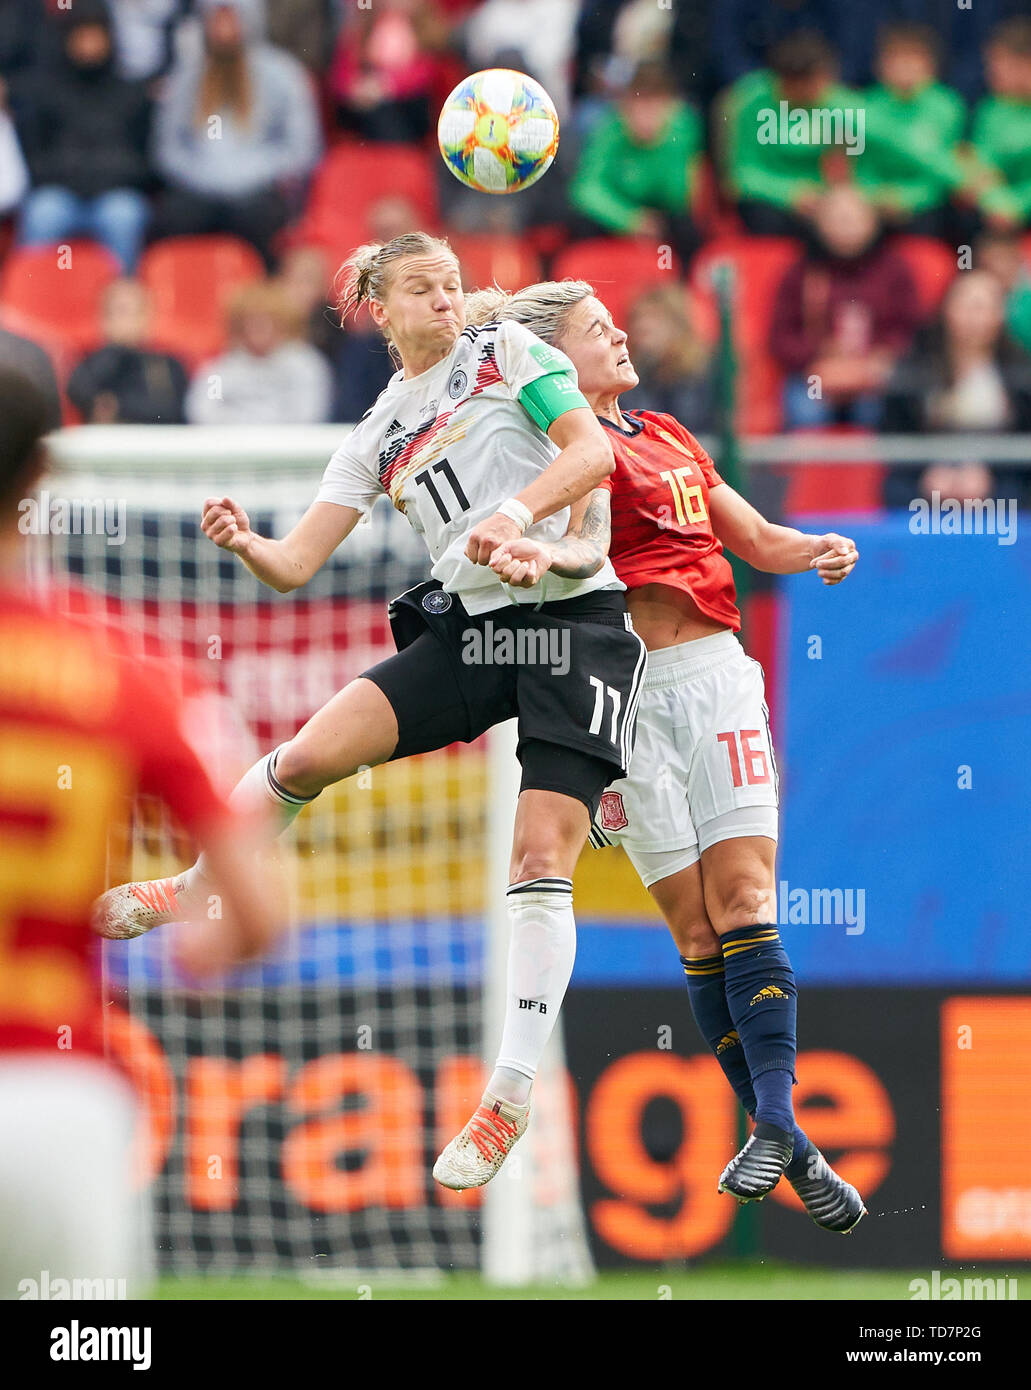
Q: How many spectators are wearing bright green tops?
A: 4